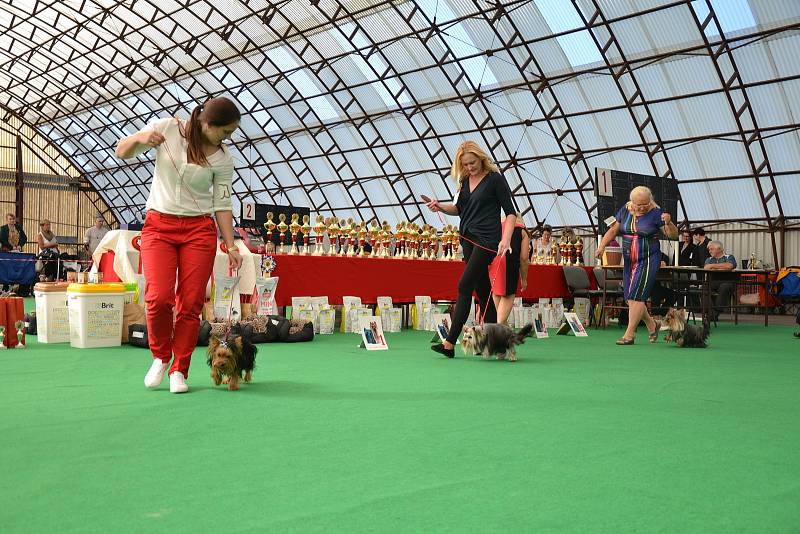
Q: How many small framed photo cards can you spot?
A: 4